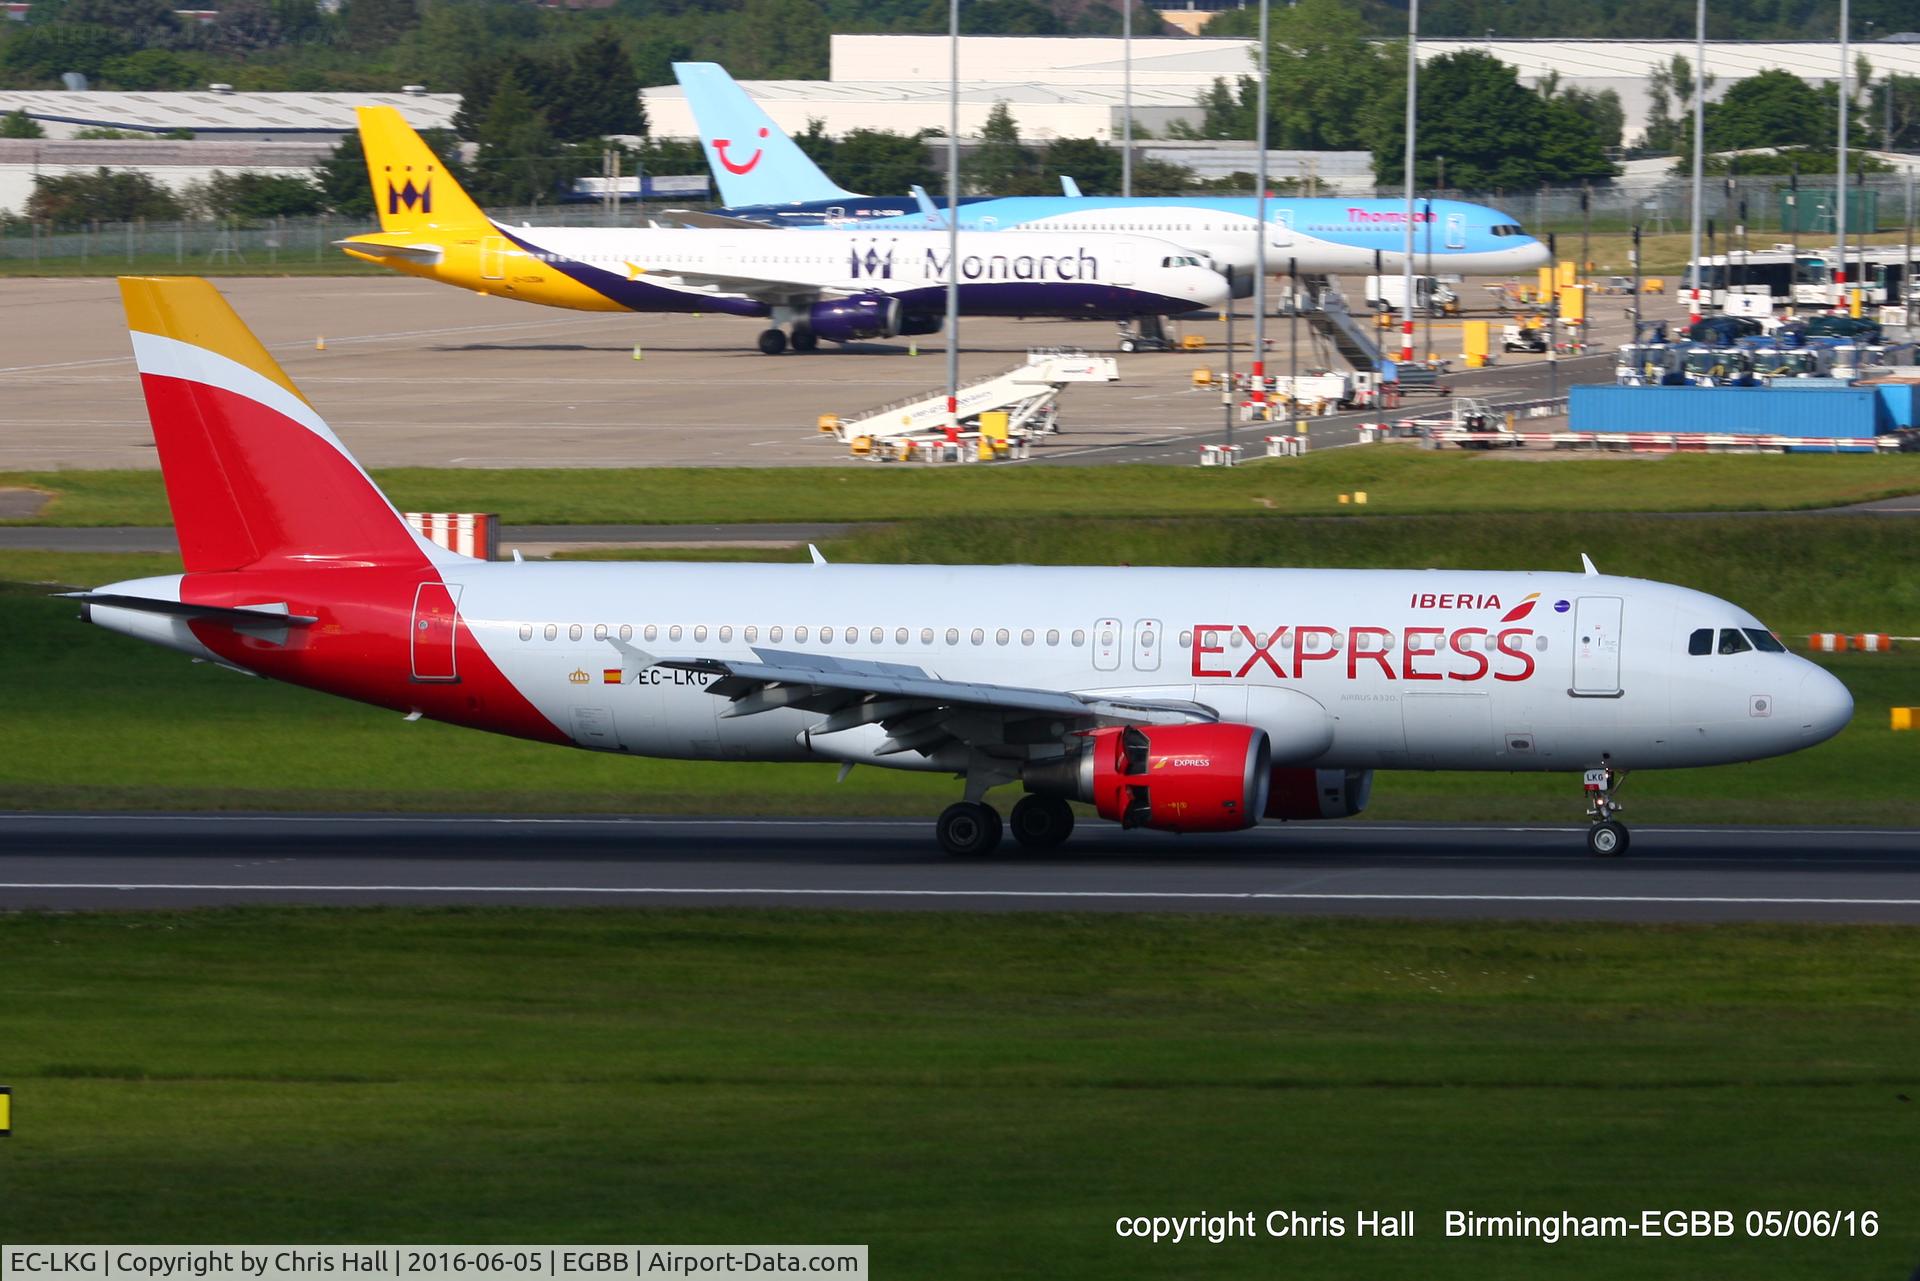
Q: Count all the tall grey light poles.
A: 6